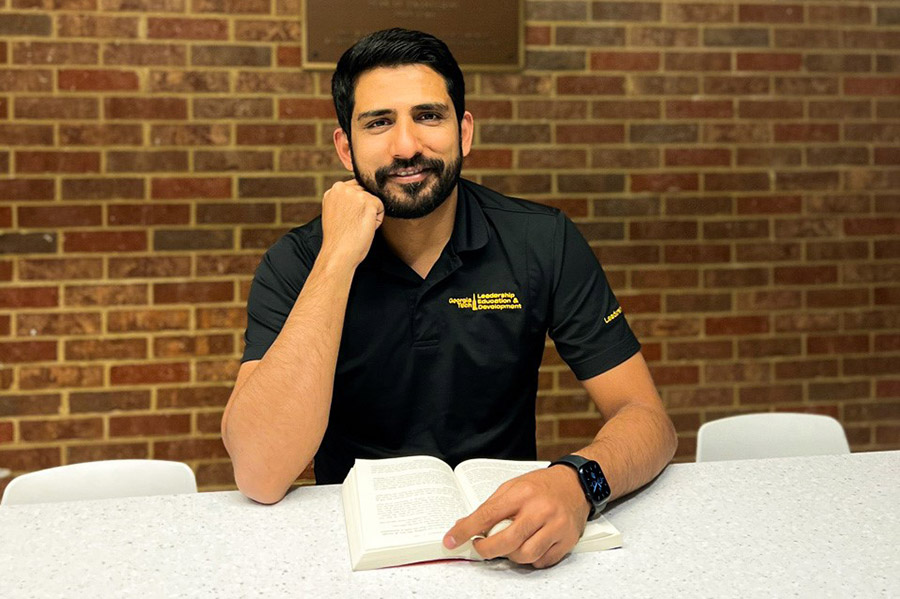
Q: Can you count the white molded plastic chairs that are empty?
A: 2